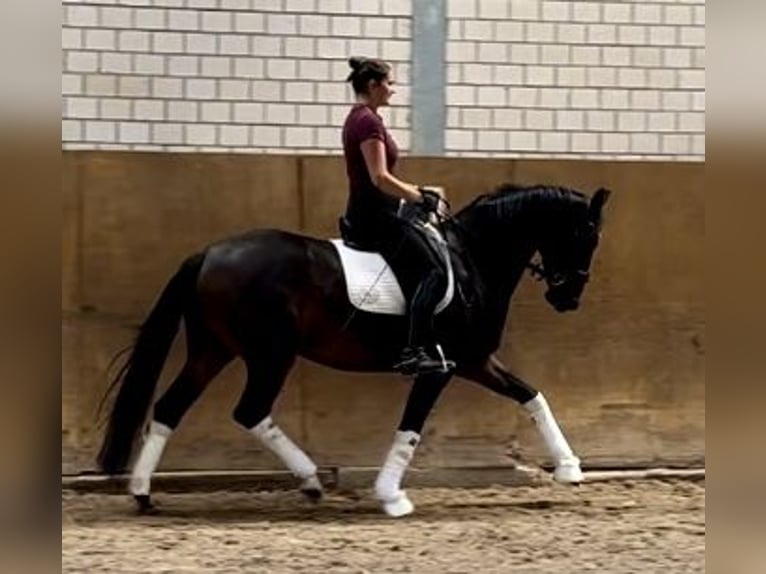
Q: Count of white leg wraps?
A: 4